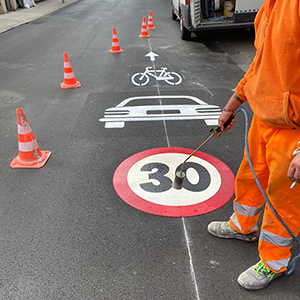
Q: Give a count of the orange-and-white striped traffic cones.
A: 5